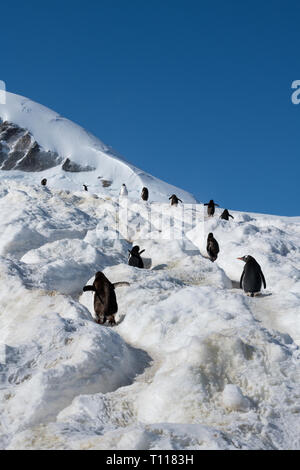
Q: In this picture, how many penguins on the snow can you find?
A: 11